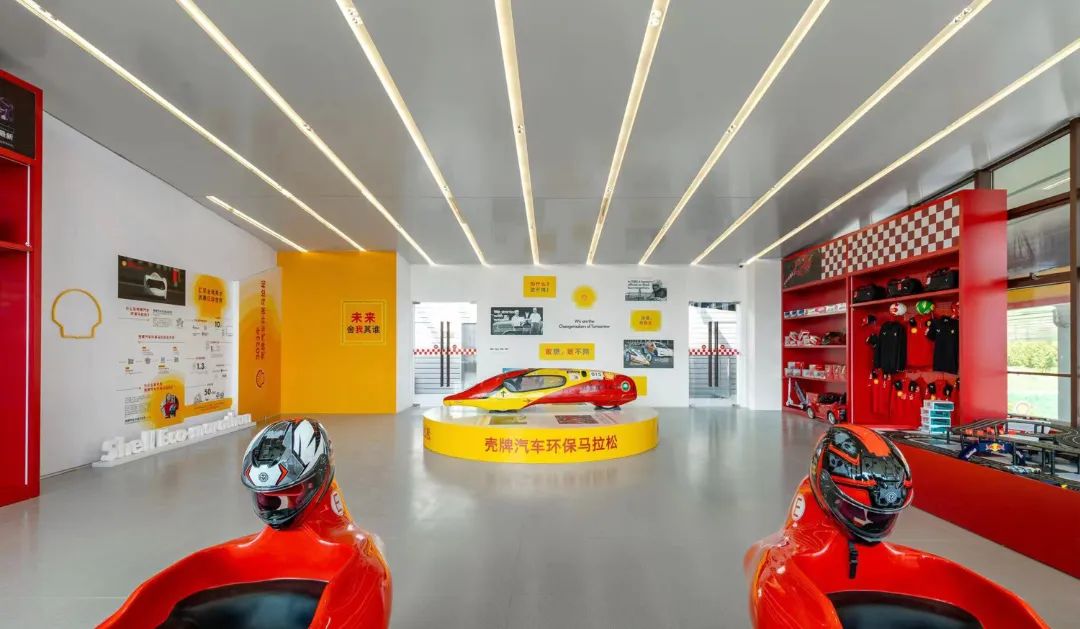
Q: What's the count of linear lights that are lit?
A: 9